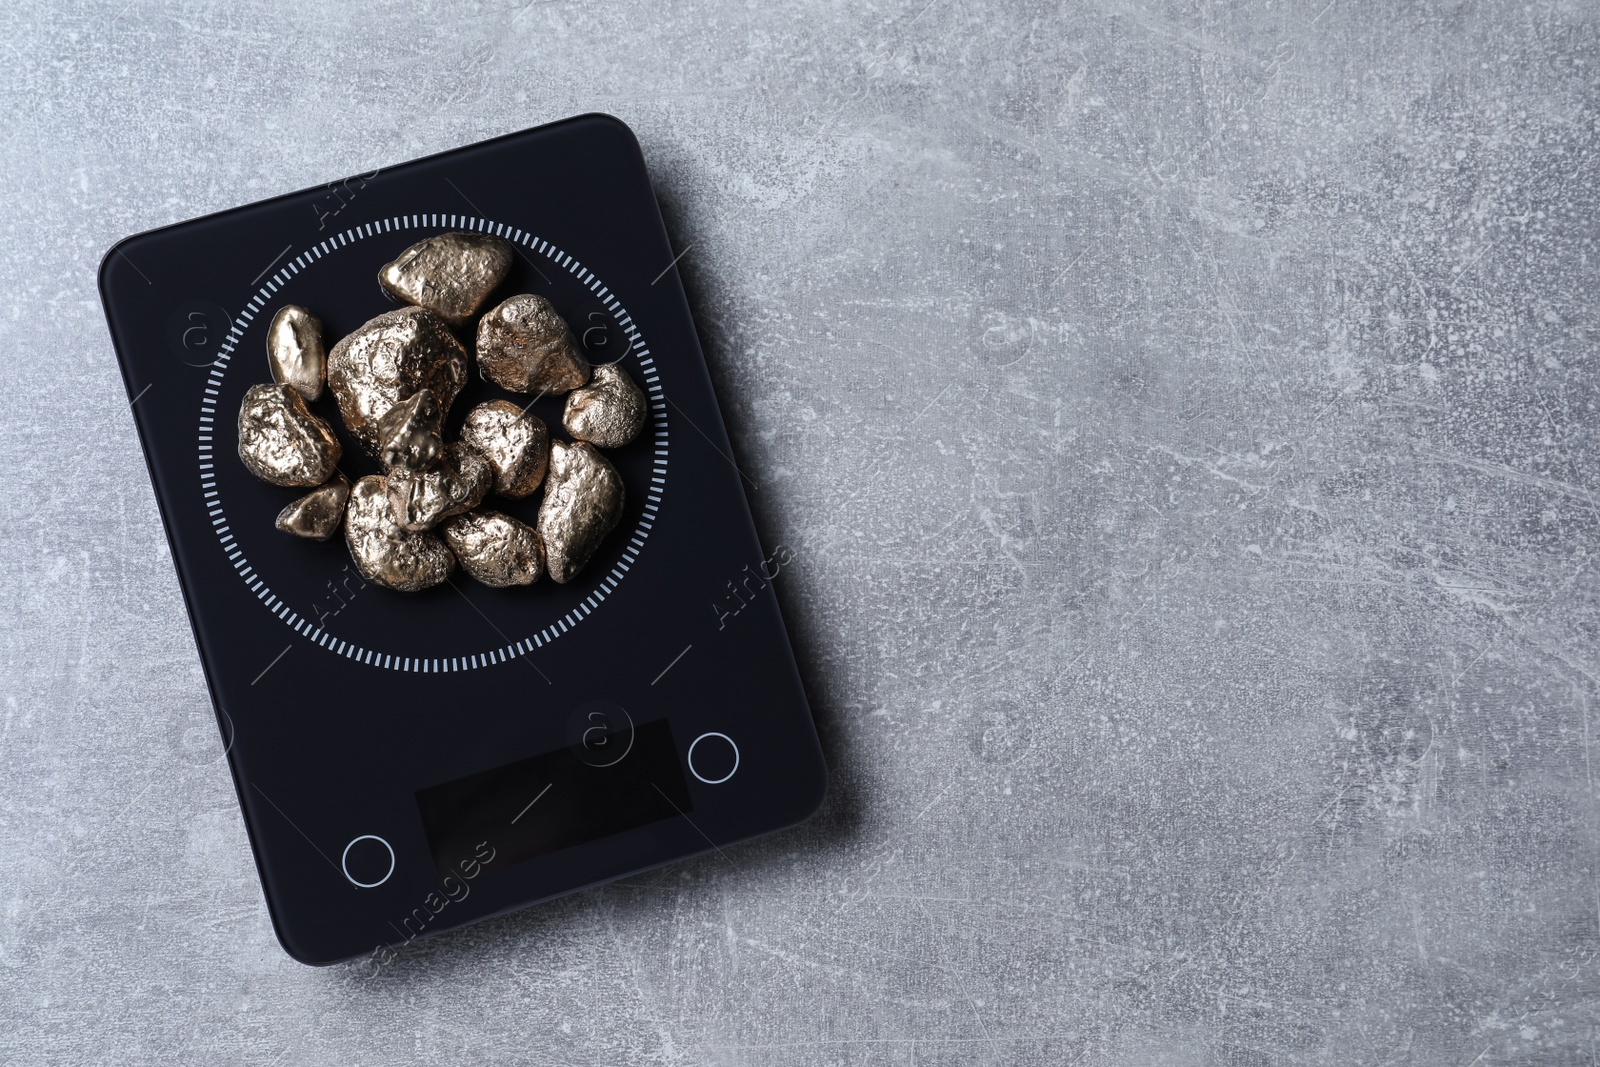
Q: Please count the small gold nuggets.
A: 13